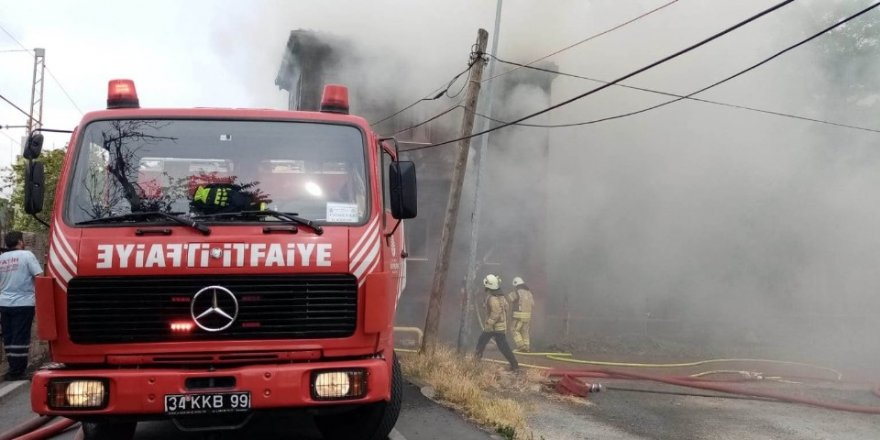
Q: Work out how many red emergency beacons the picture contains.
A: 2